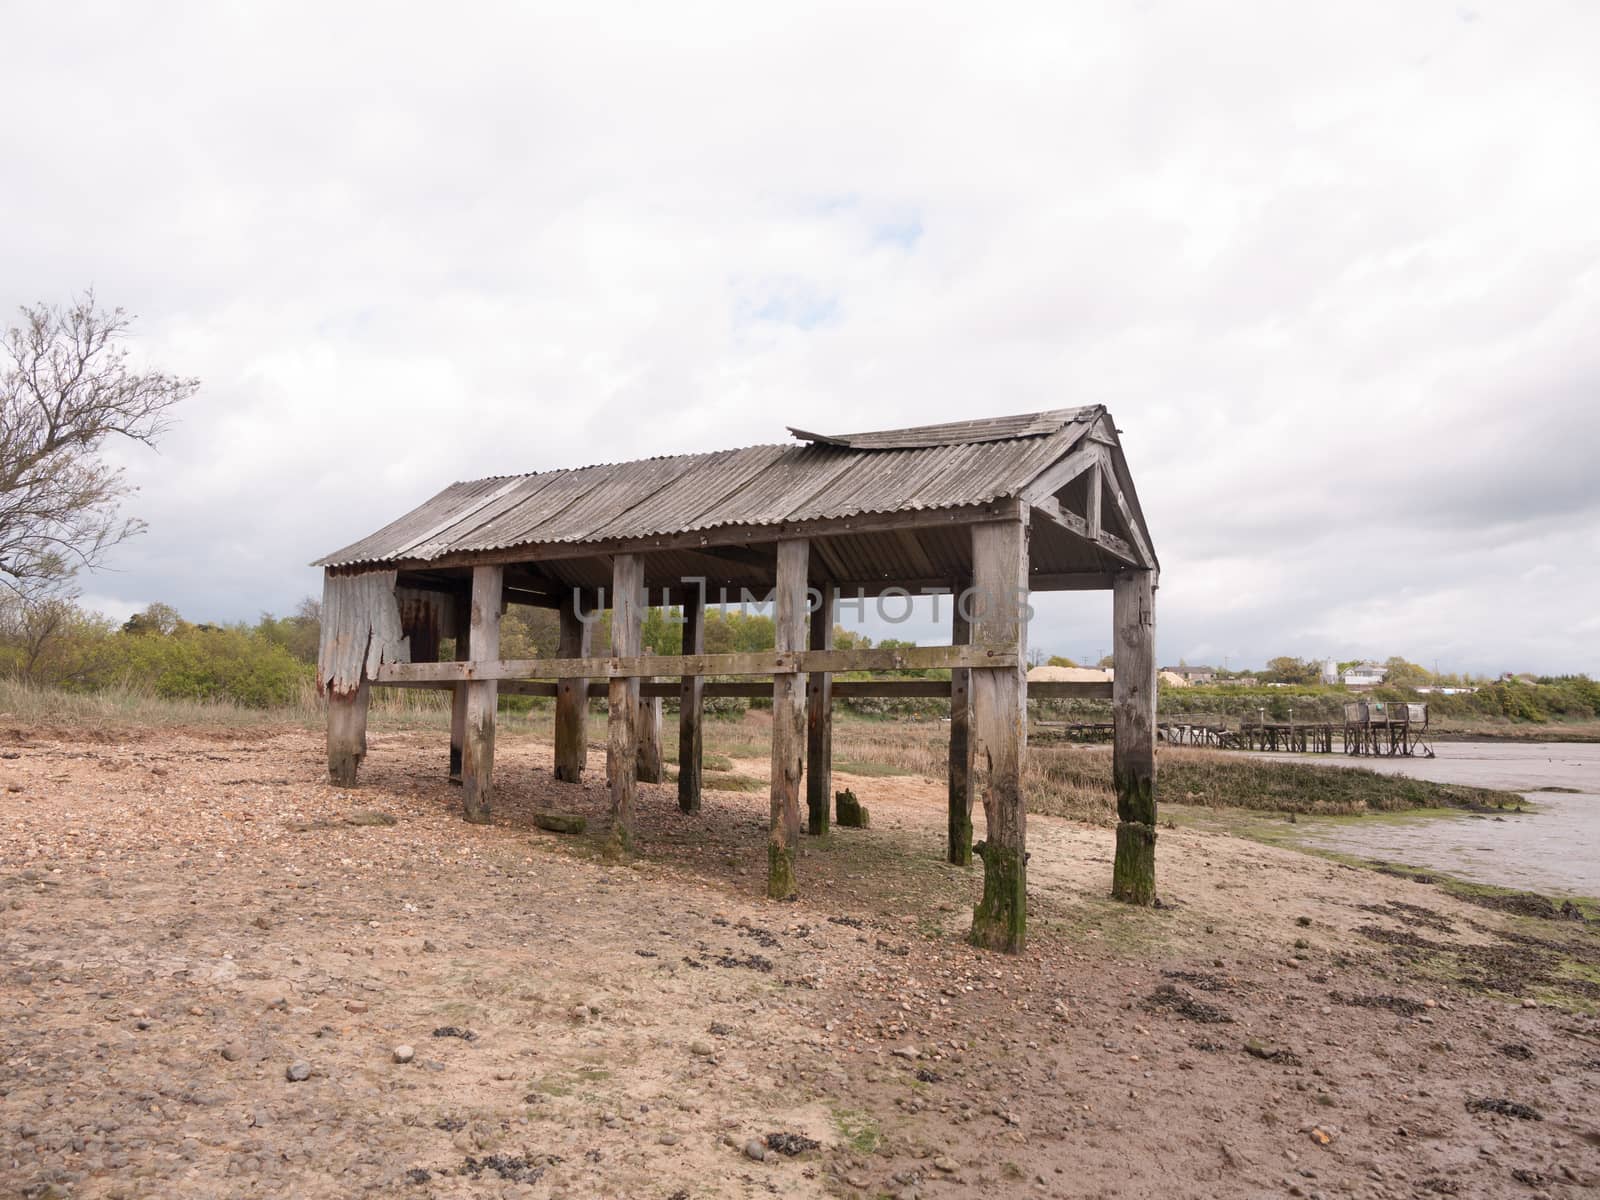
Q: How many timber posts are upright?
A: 12